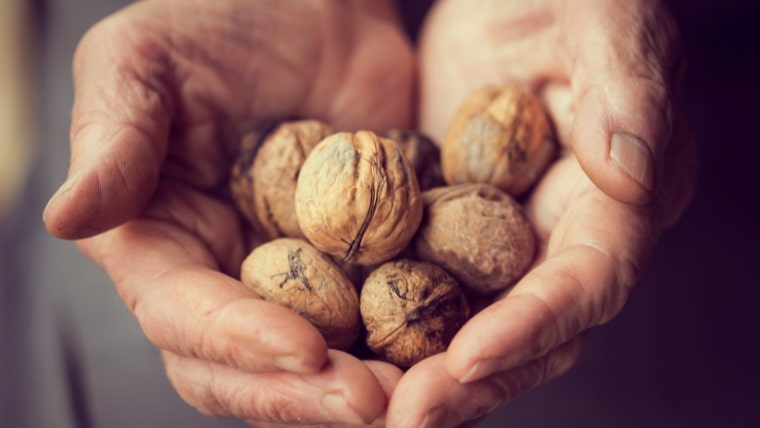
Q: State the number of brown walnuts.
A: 7